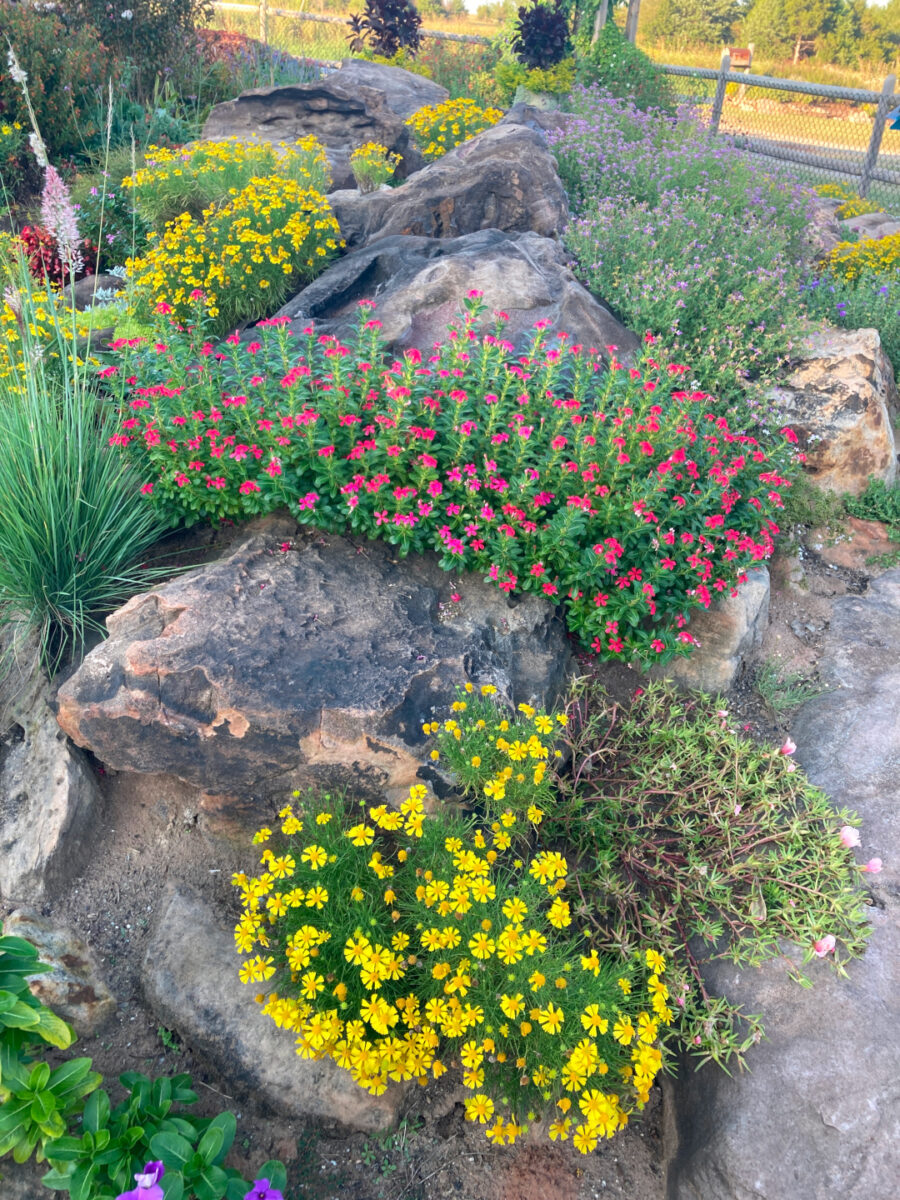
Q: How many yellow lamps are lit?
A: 0